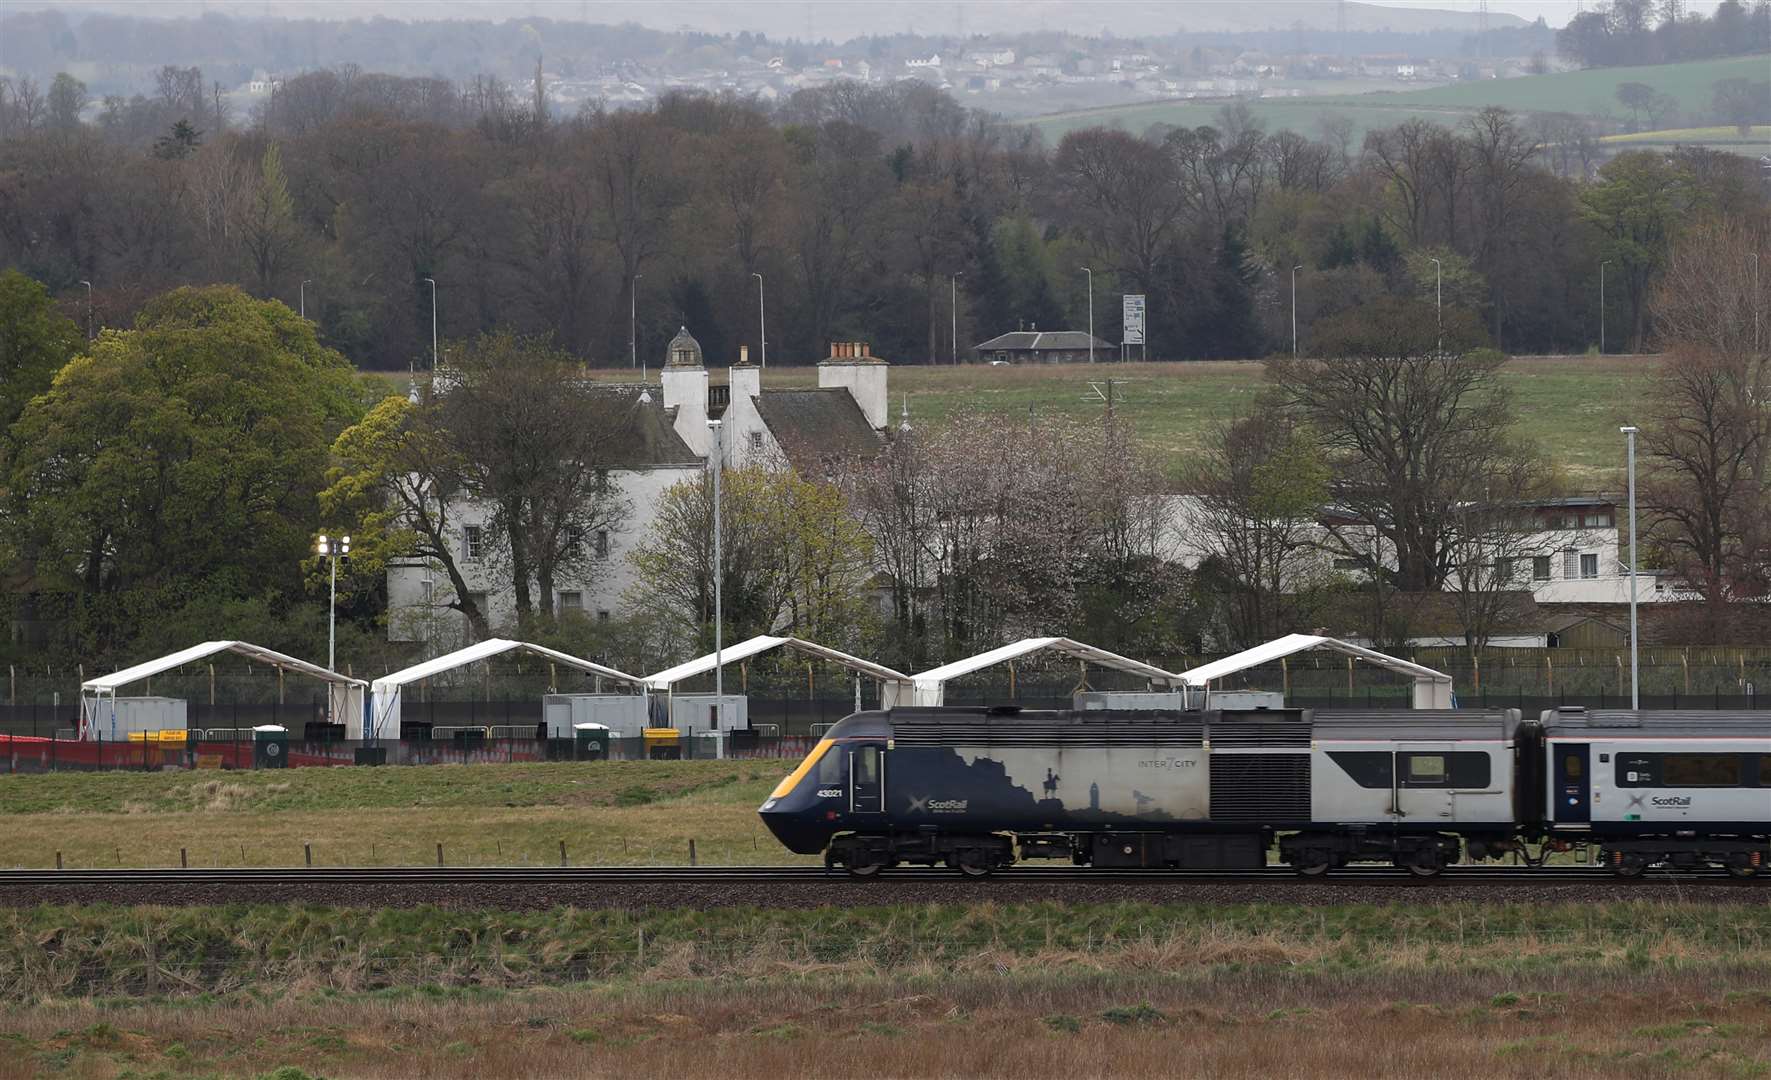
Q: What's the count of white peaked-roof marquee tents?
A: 5